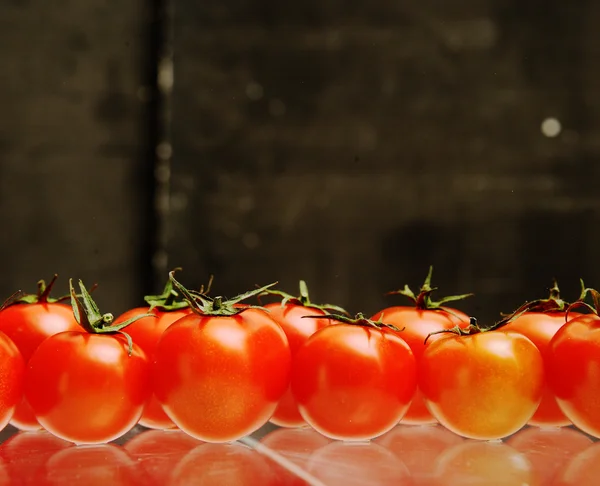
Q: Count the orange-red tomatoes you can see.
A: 11